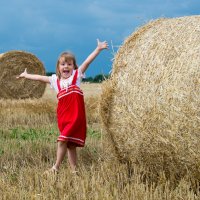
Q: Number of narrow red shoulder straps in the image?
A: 2